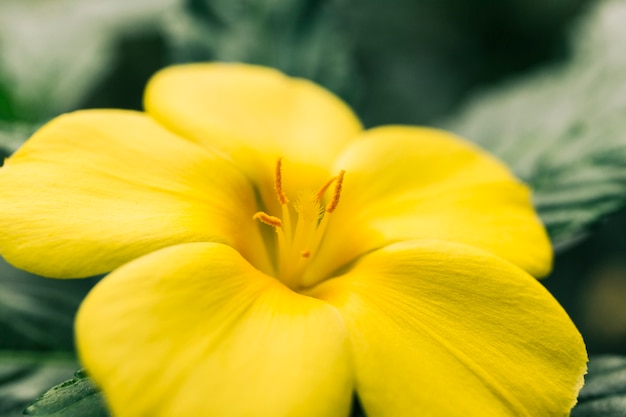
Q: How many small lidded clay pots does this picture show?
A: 0